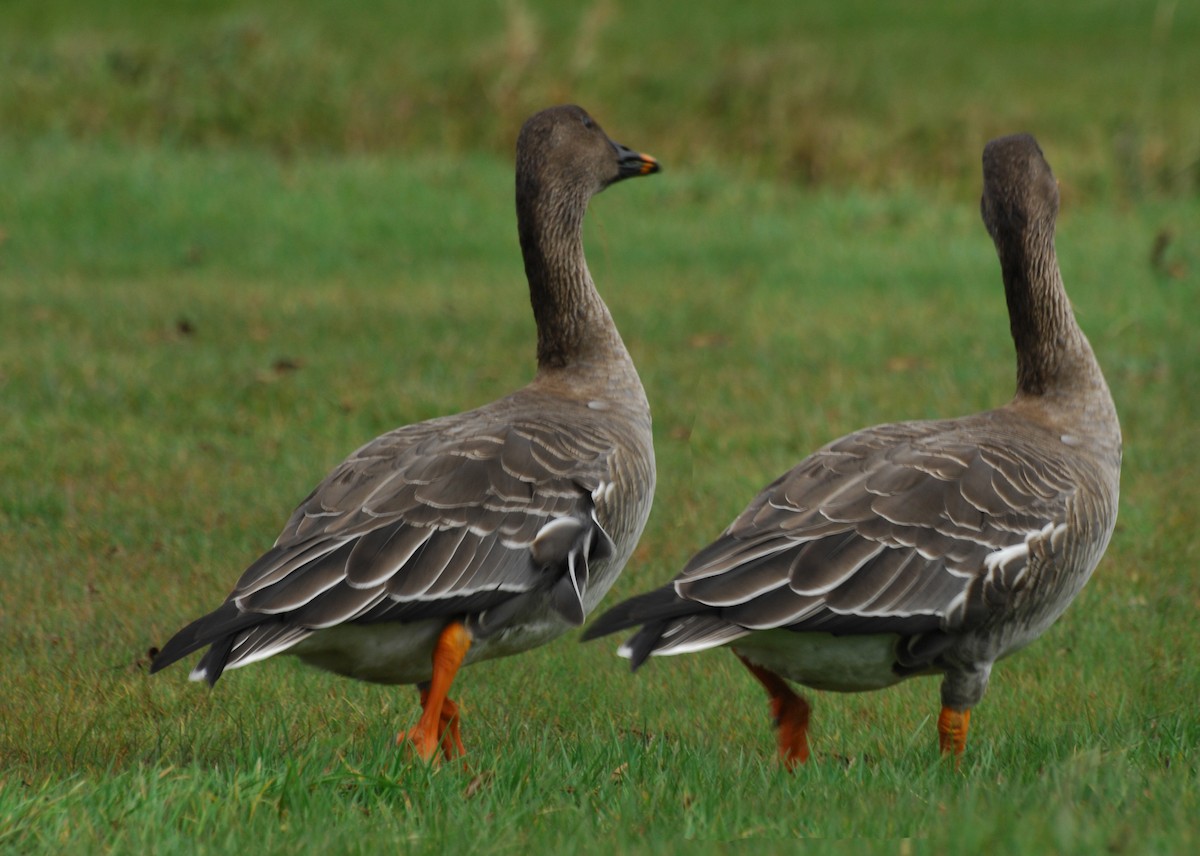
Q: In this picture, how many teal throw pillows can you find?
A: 0